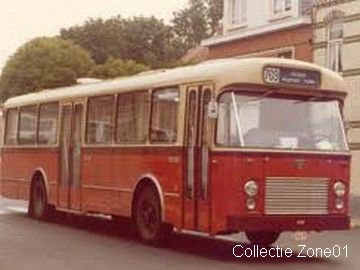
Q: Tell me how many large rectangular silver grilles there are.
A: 1